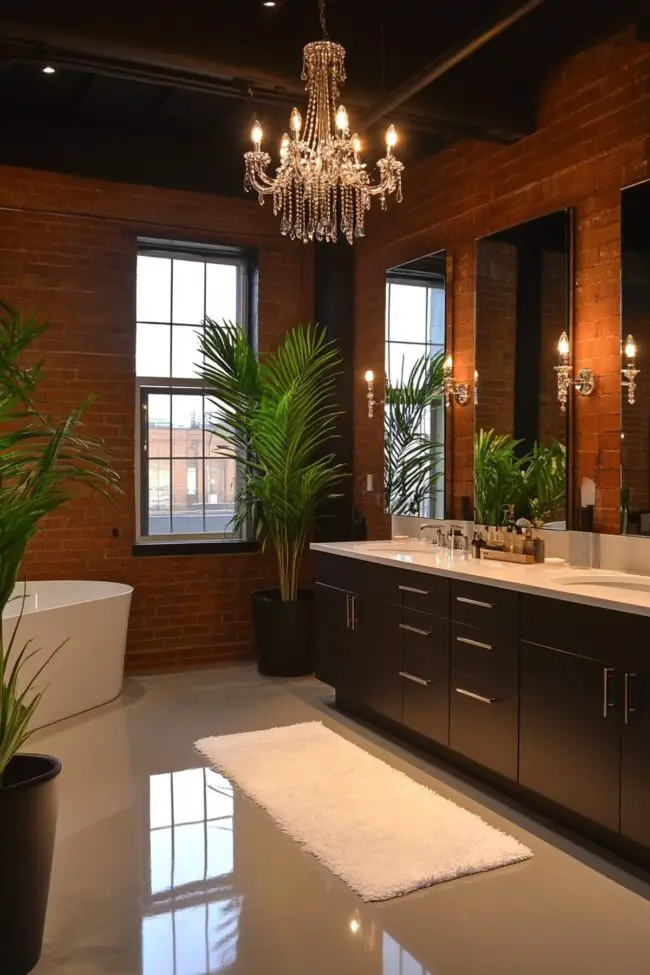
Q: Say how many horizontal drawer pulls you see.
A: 6